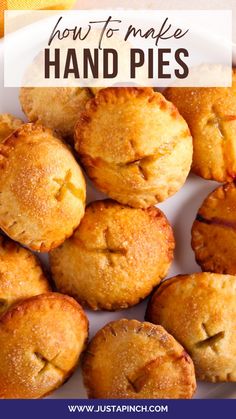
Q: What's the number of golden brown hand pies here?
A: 11